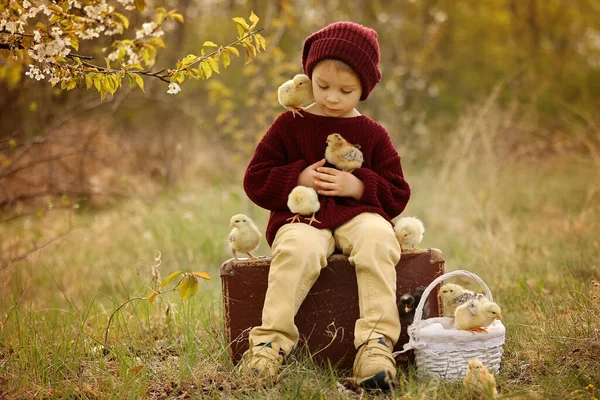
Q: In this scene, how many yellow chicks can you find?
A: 8